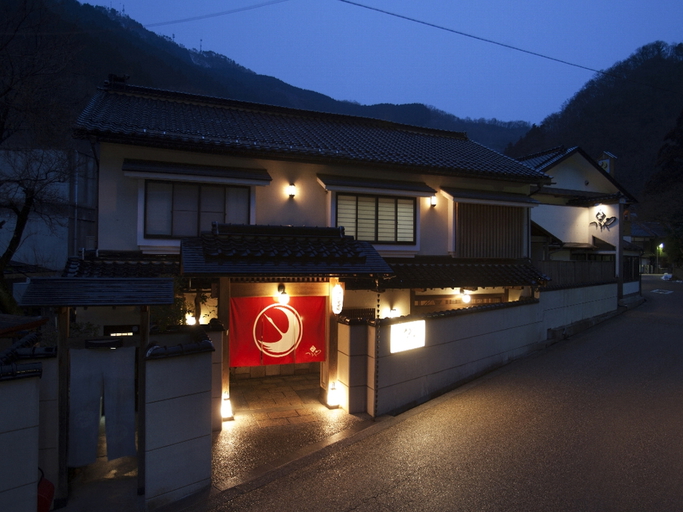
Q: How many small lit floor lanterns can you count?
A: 2